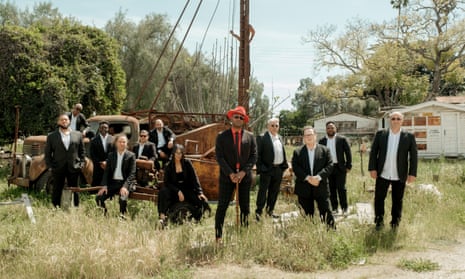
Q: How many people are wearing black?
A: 12